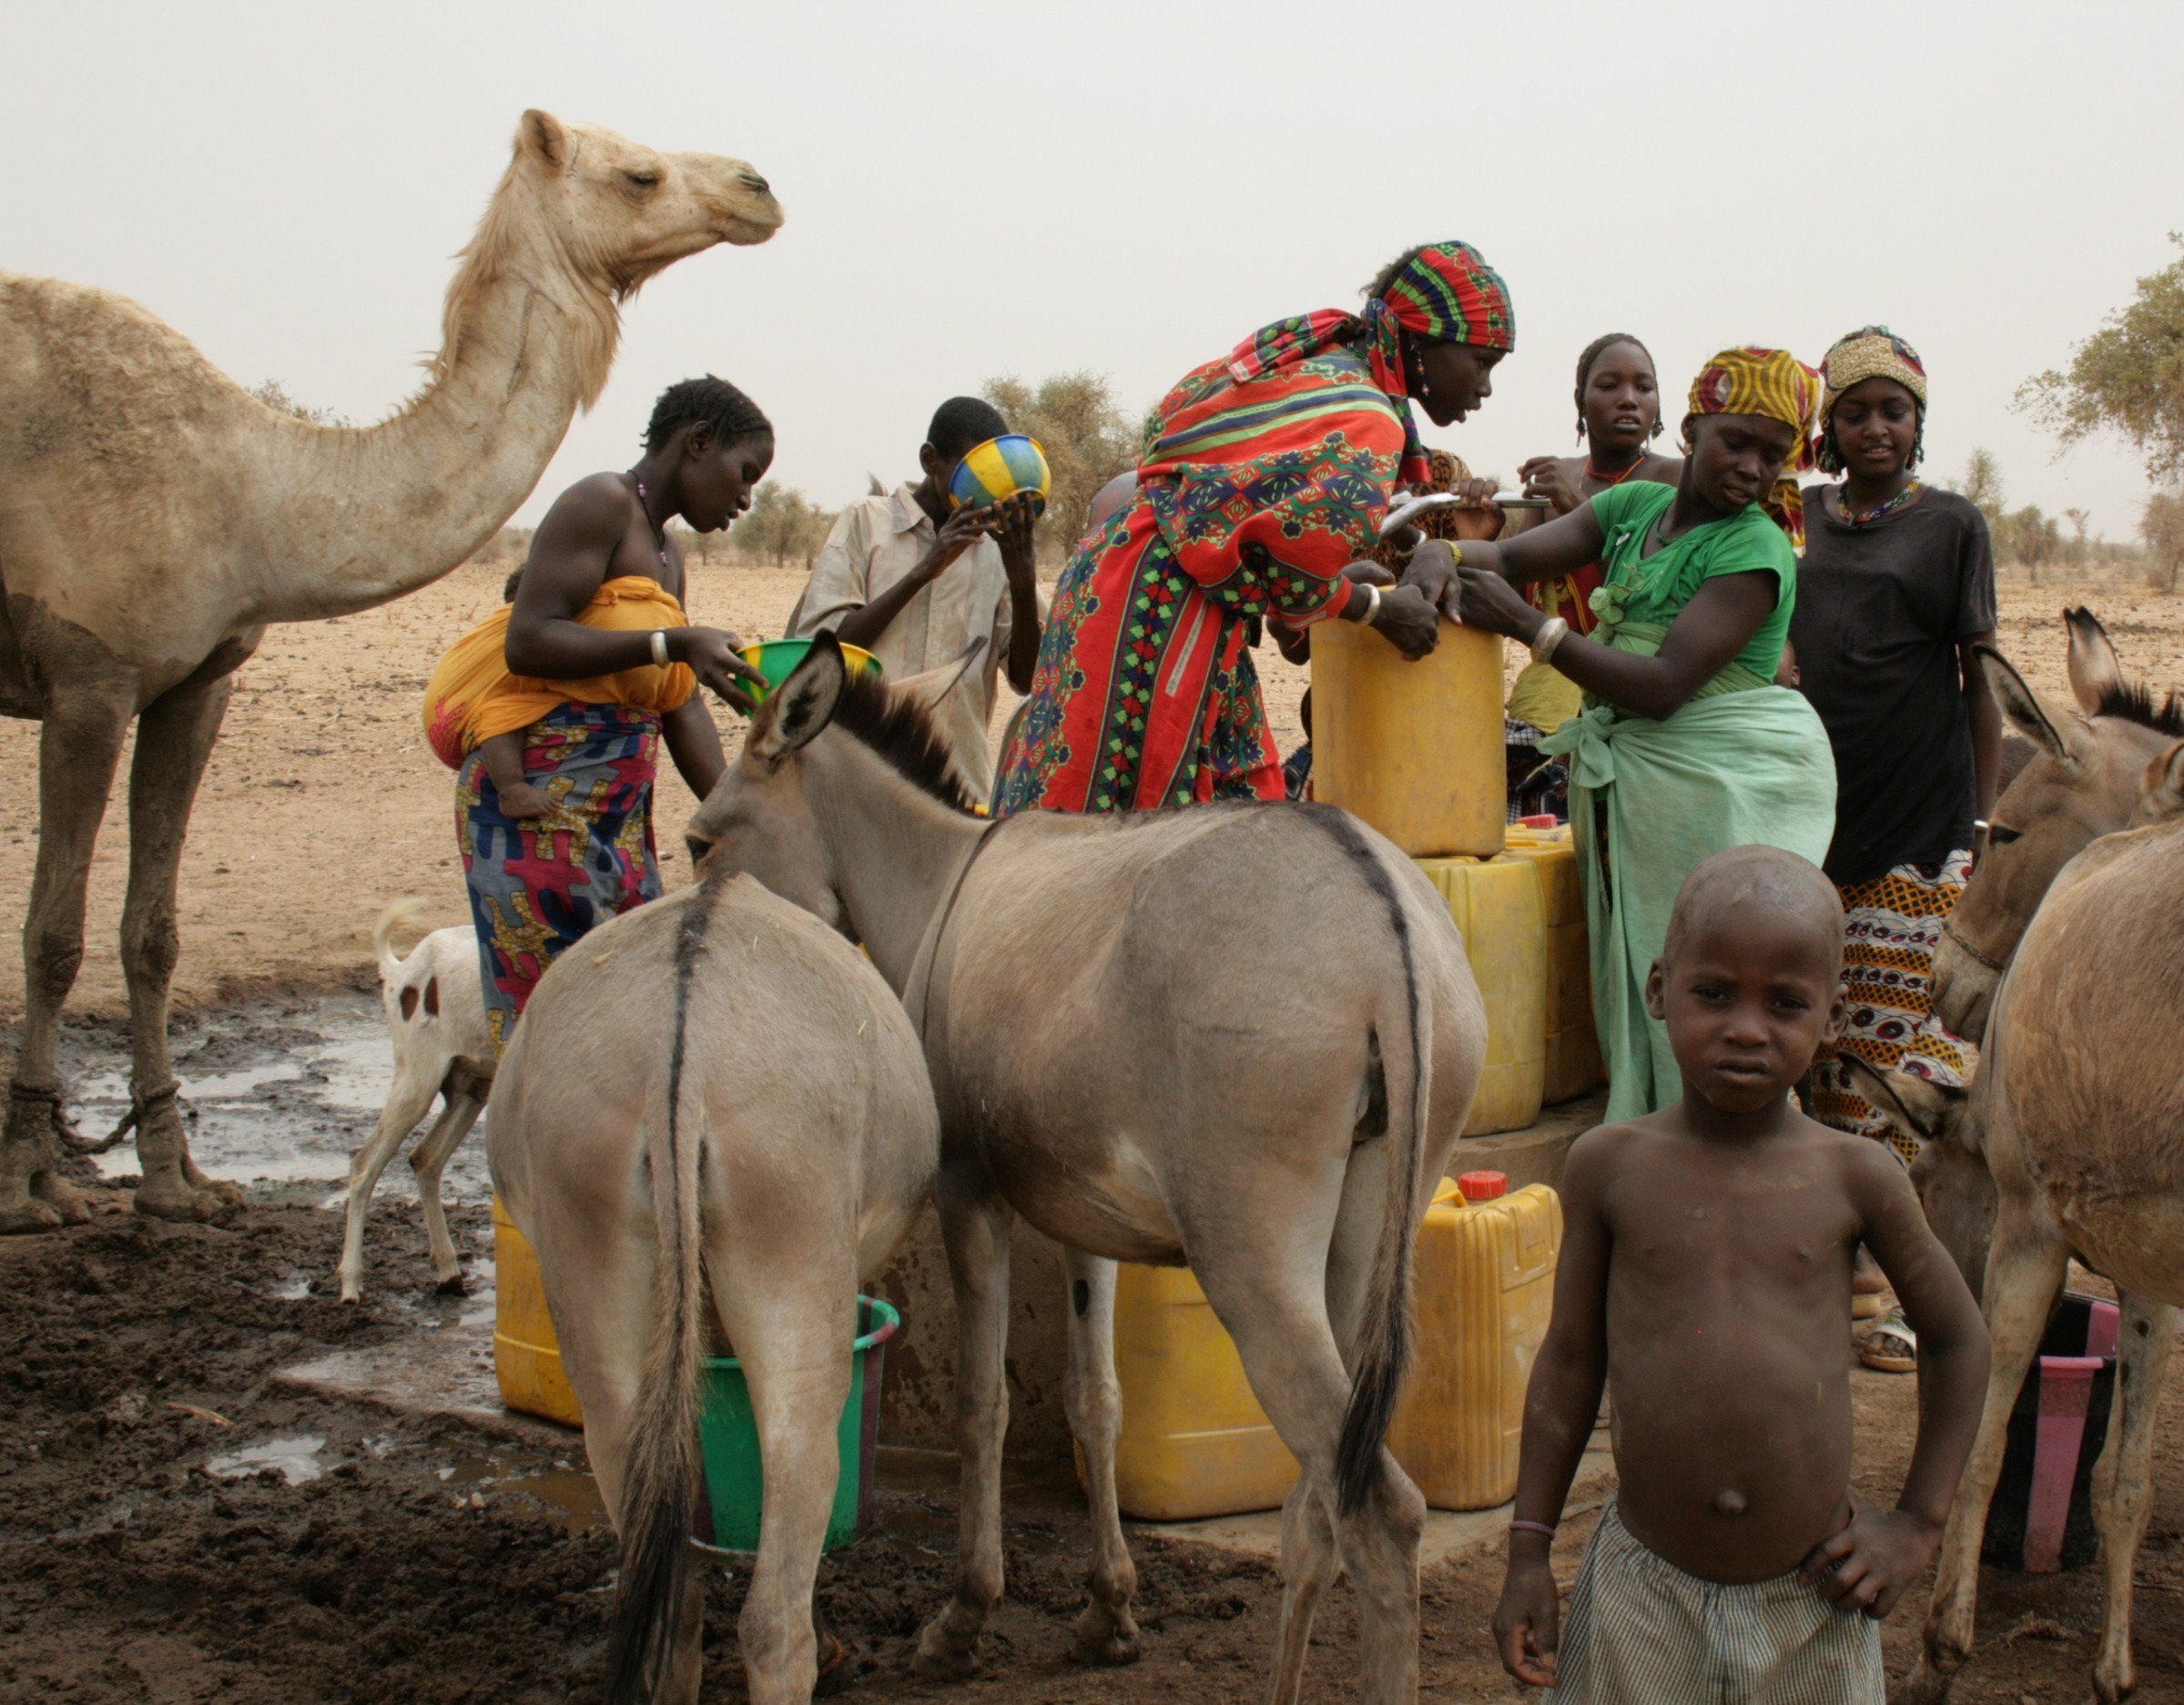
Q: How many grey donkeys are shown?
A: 2